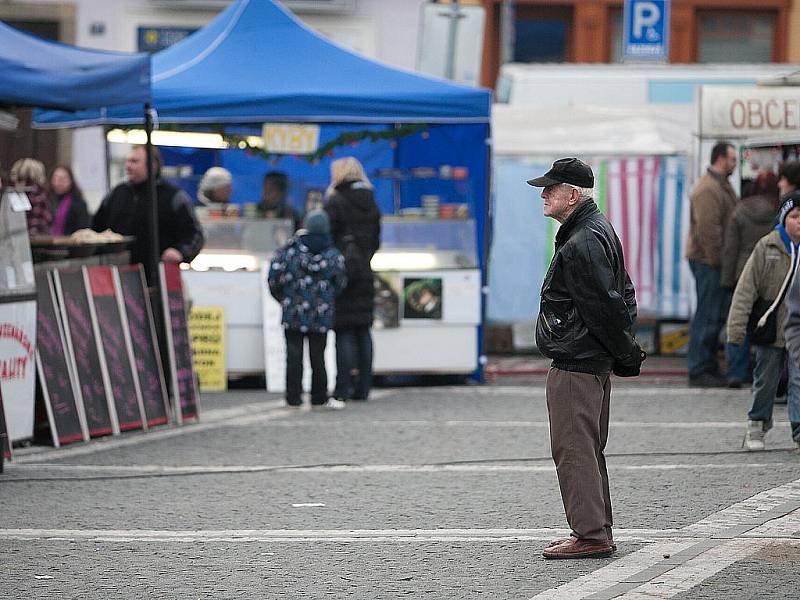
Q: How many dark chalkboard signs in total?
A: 5